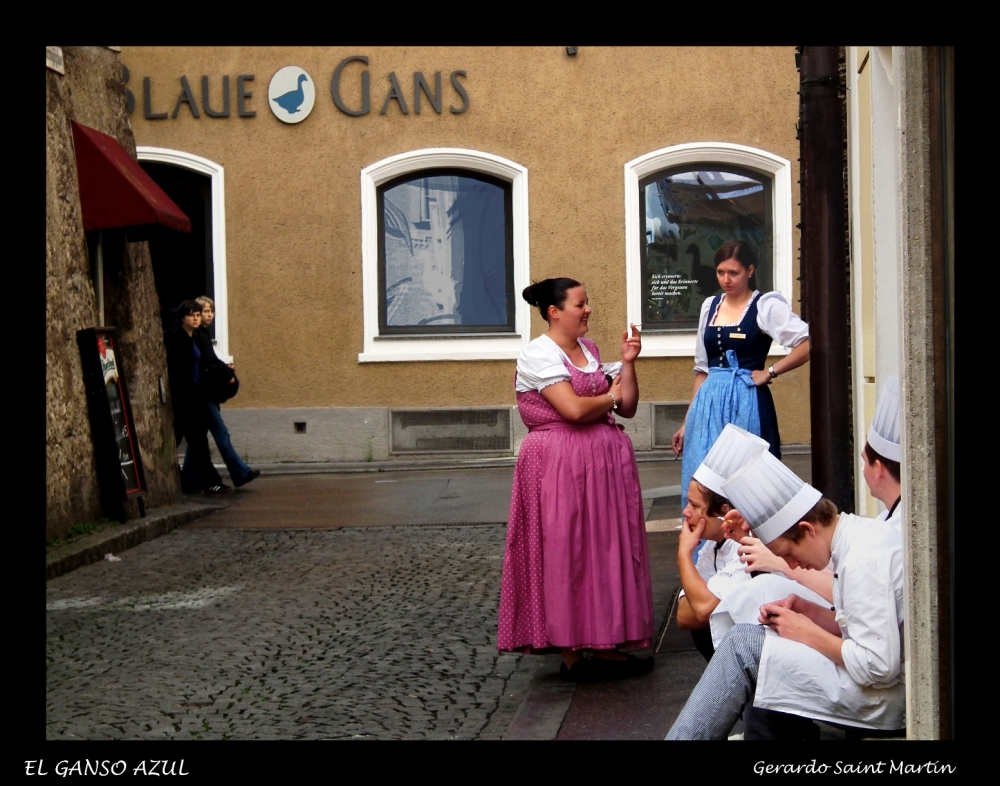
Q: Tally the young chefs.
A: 3